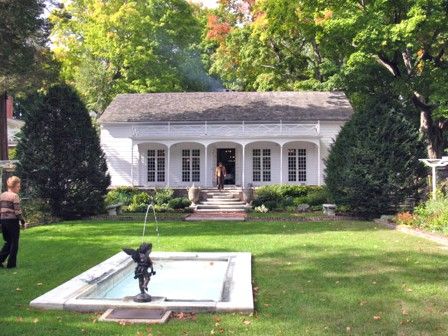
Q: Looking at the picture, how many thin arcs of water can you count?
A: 1